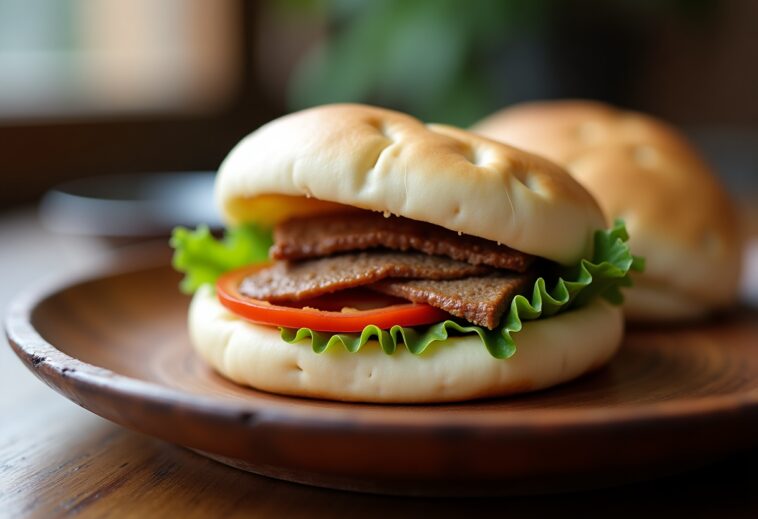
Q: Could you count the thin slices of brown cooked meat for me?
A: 3